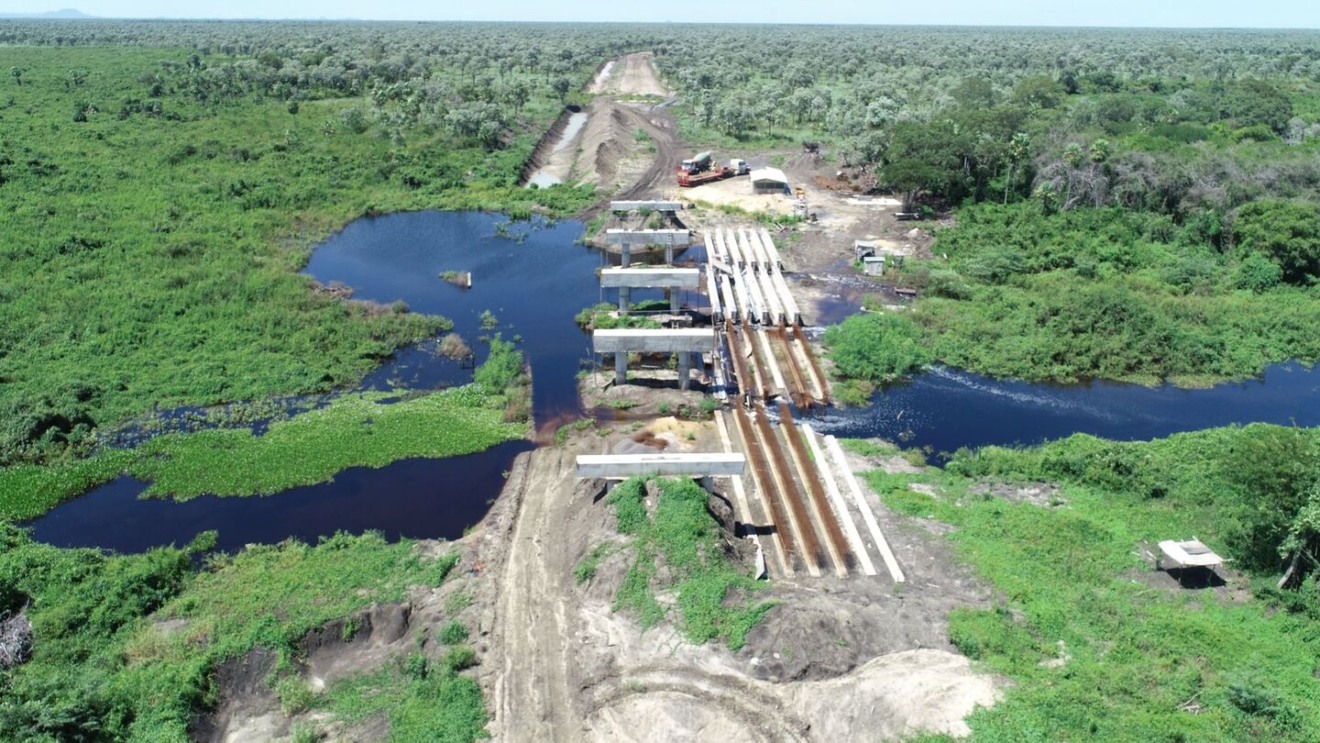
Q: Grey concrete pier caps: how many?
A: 5